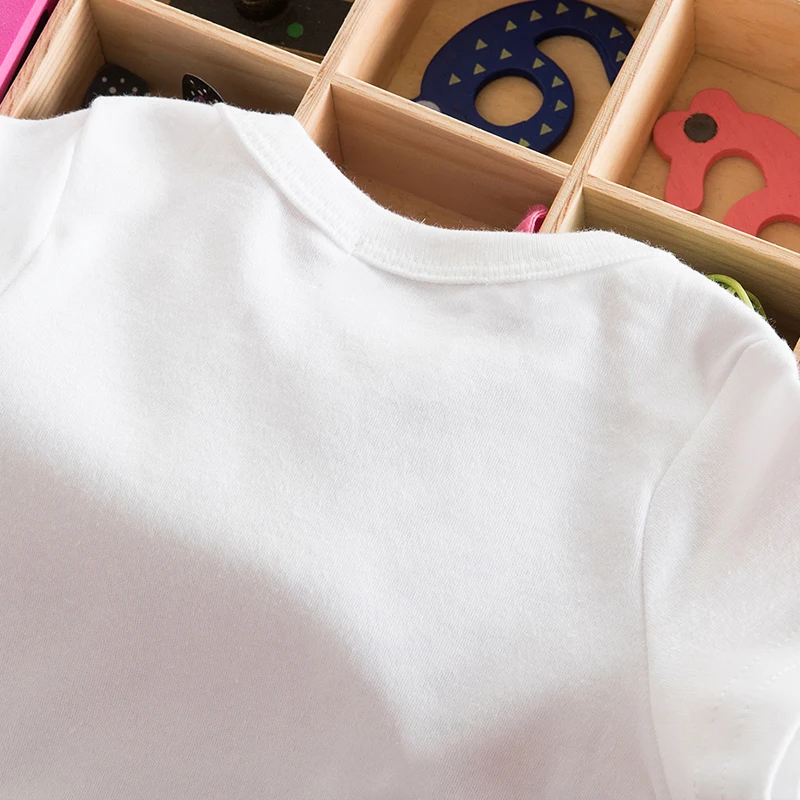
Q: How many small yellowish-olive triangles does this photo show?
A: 15